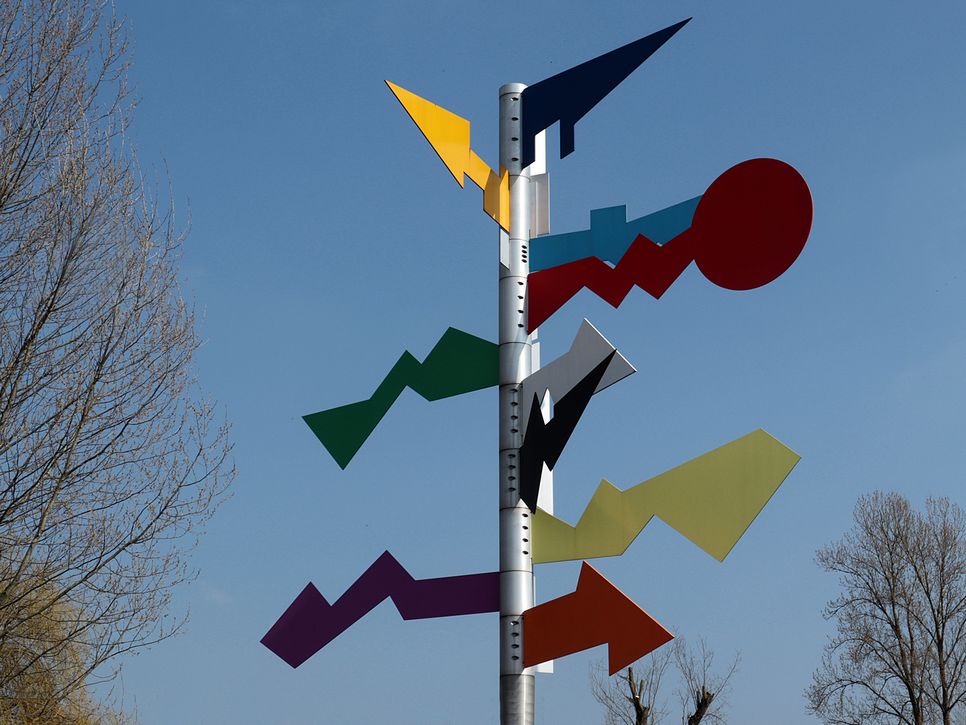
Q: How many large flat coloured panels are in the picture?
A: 10